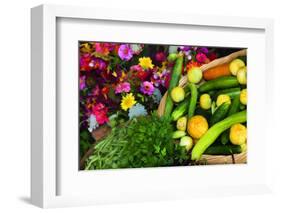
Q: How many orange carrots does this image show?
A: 1